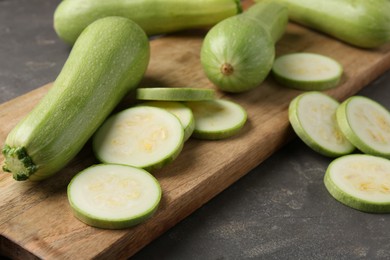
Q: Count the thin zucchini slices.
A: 9